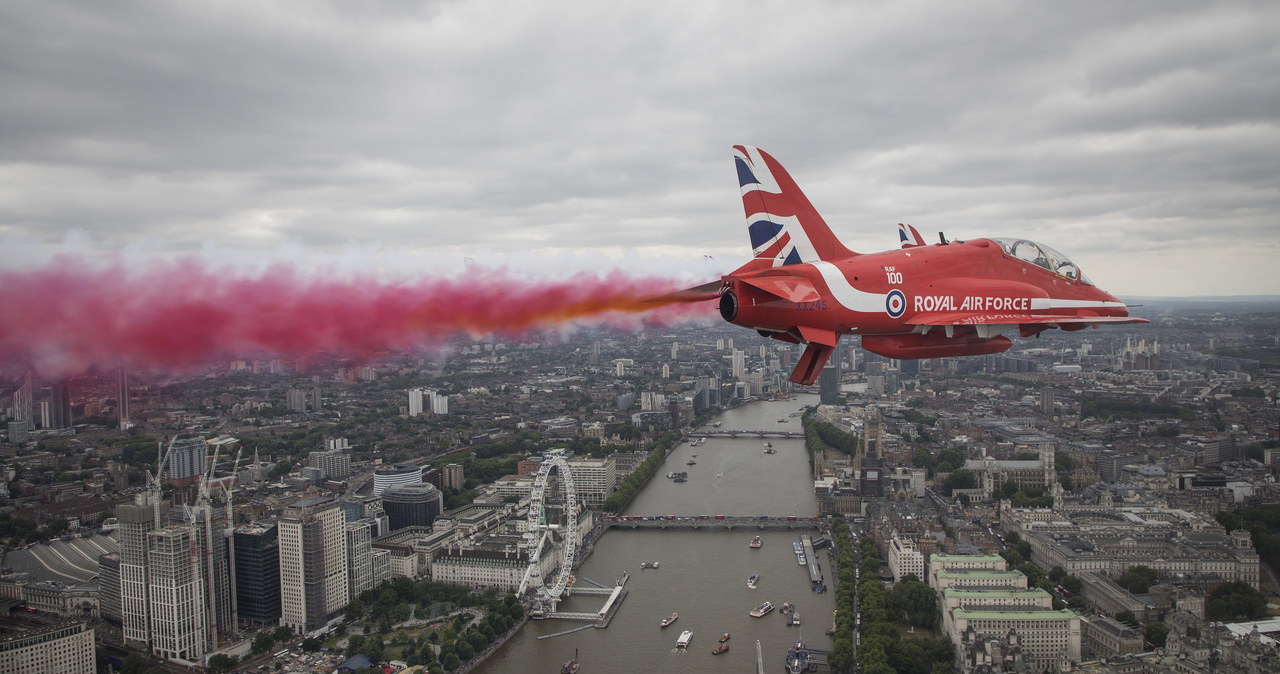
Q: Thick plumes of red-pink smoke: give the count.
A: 1